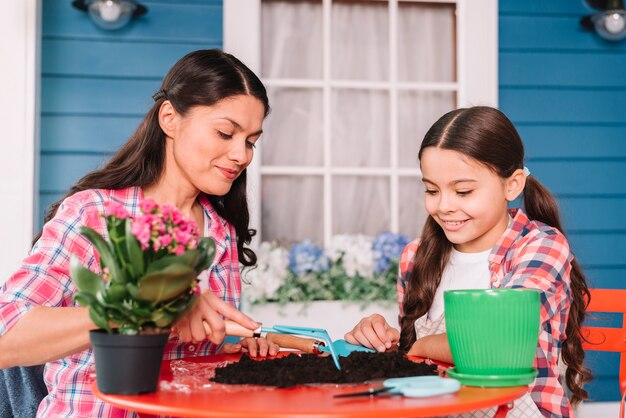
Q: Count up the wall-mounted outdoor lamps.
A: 2